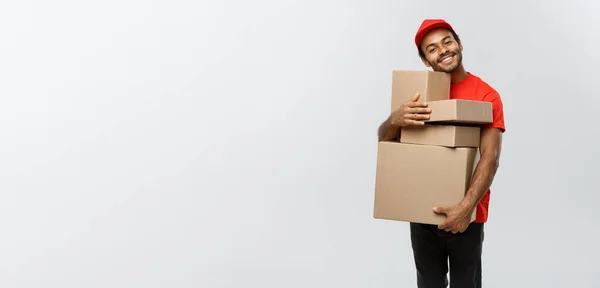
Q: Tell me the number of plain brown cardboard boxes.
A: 4